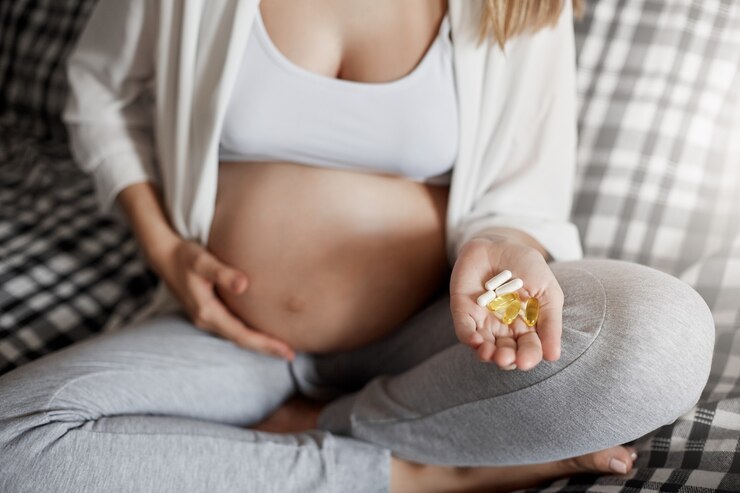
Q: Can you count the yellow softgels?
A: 3